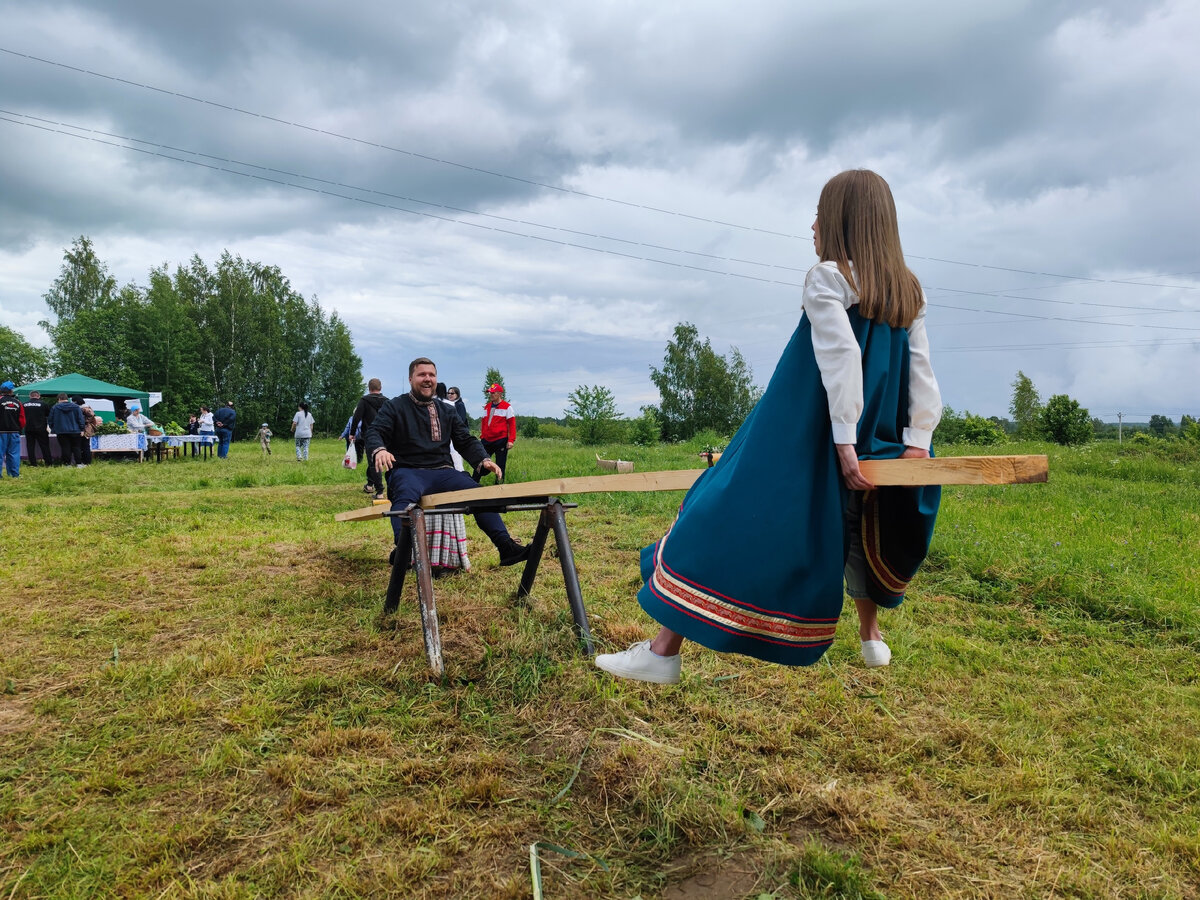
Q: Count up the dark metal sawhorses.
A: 1